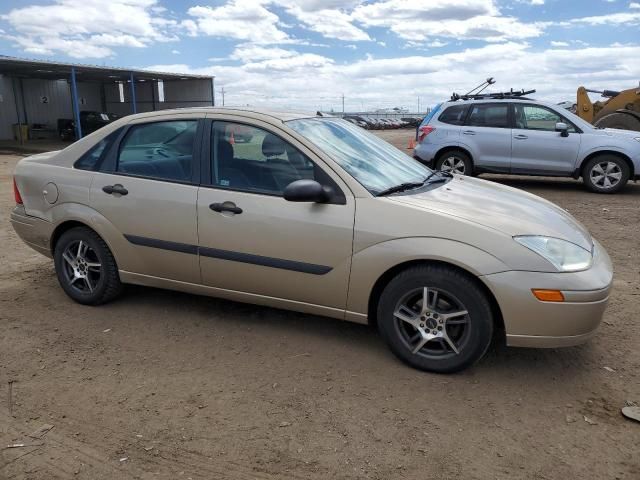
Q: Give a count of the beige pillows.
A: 0